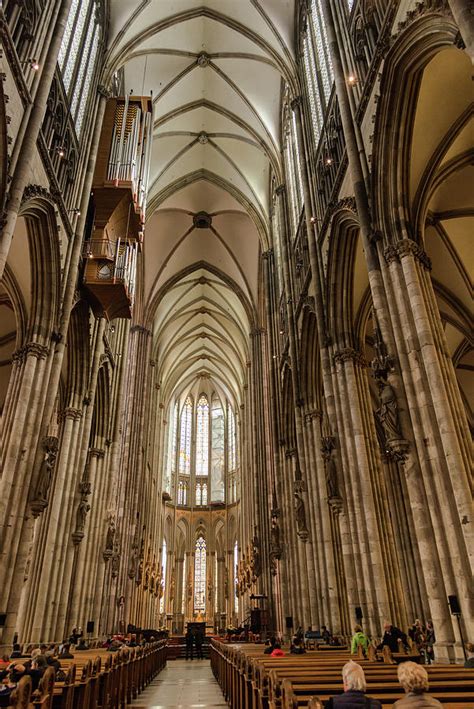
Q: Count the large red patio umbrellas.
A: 0